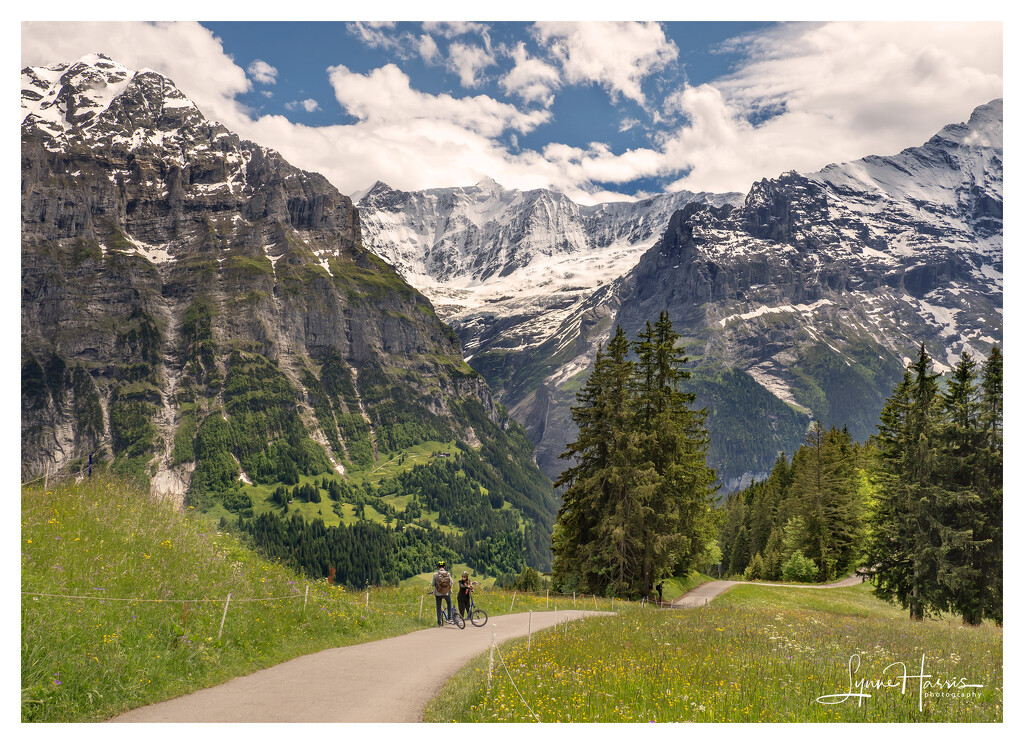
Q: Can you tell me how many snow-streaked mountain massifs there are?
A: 3